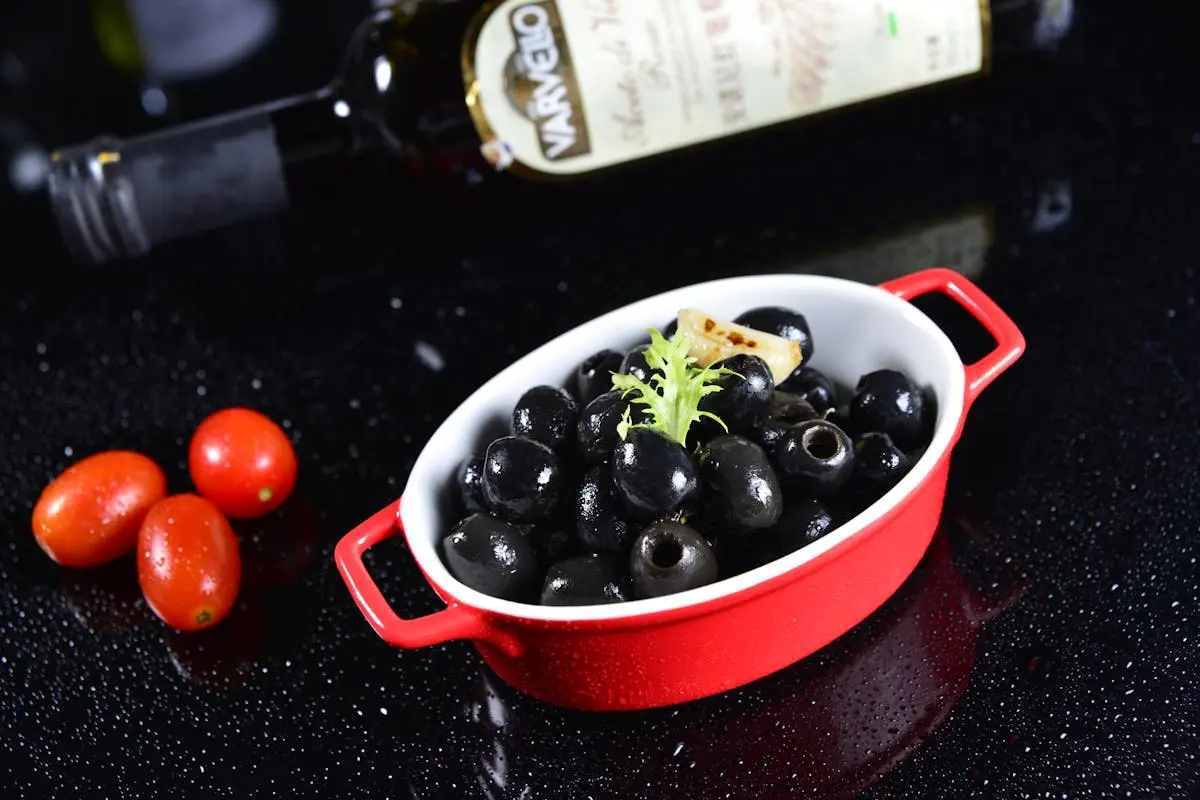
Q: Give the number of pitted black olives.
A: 2